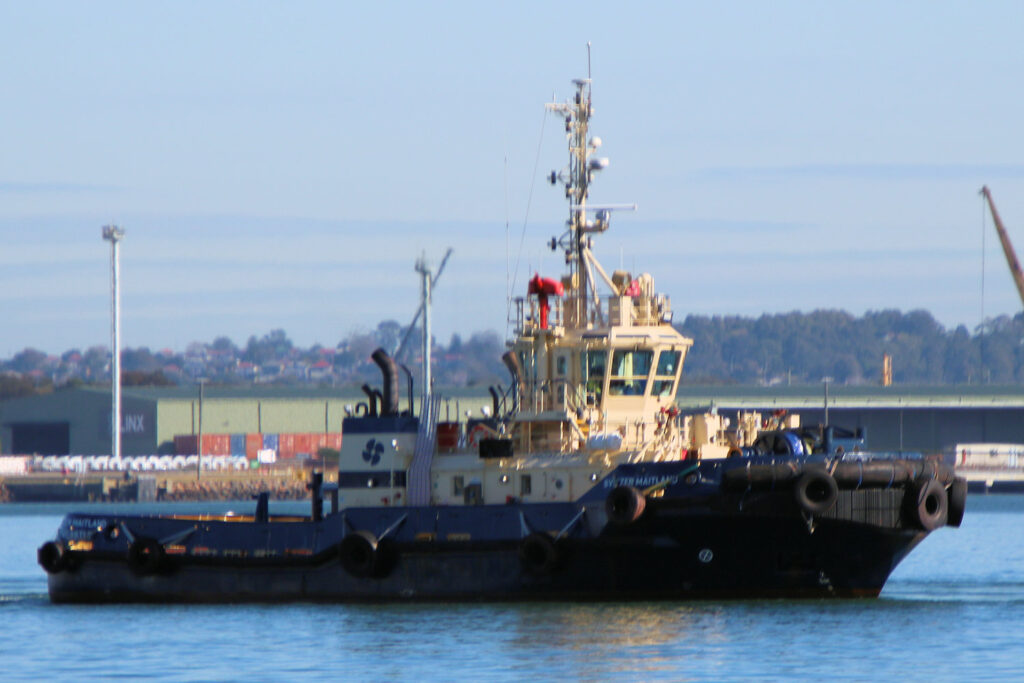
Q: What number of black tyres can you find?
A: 8